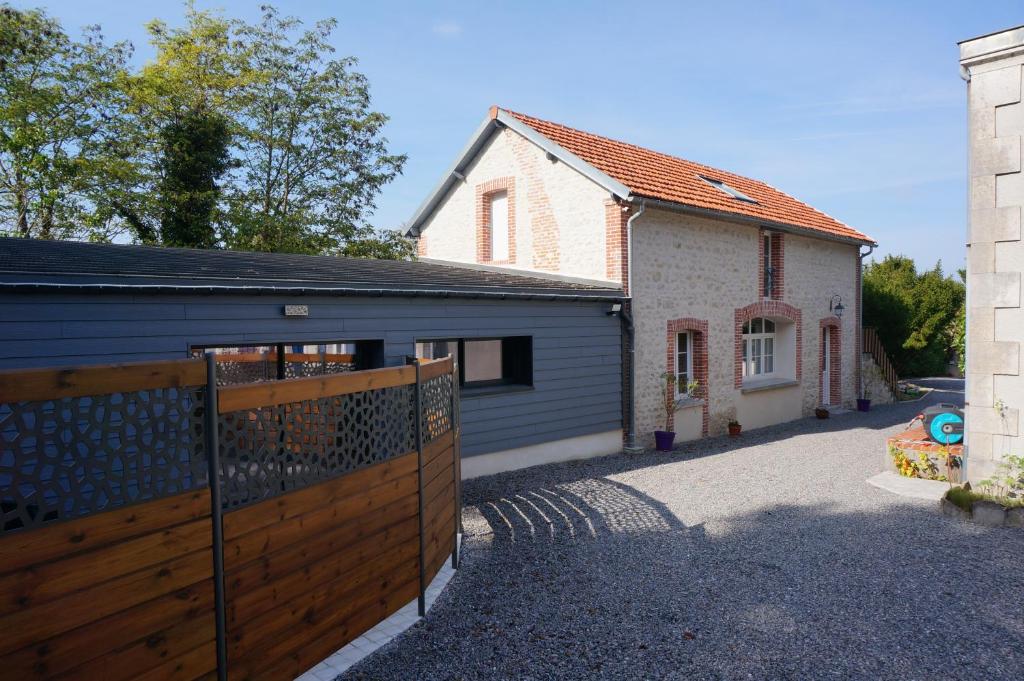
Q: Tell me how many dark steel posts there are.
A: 3